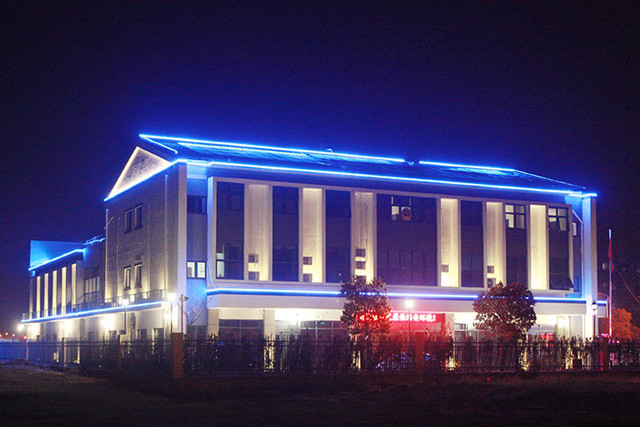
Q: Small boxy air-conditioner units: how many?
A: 10